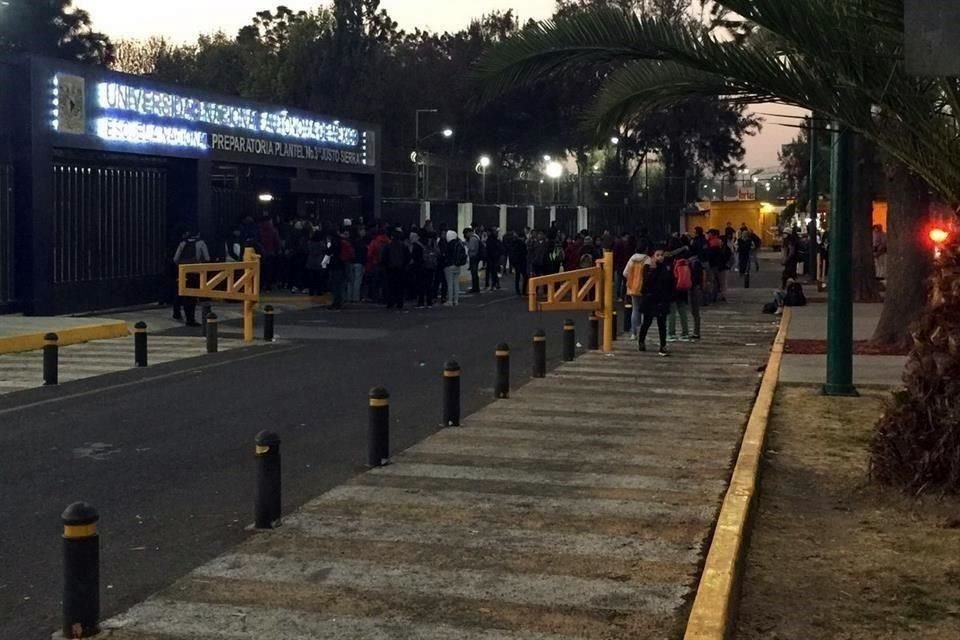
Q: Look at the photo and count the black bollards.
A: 15